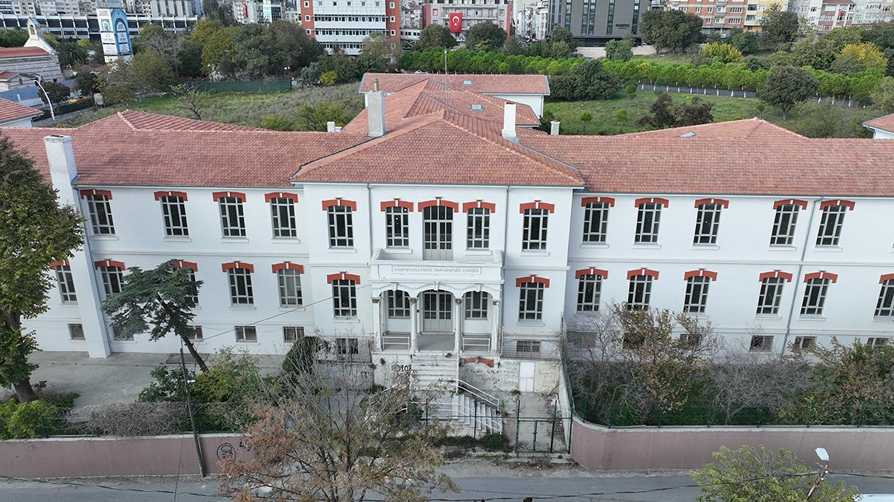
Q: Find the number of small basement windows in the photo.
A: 13